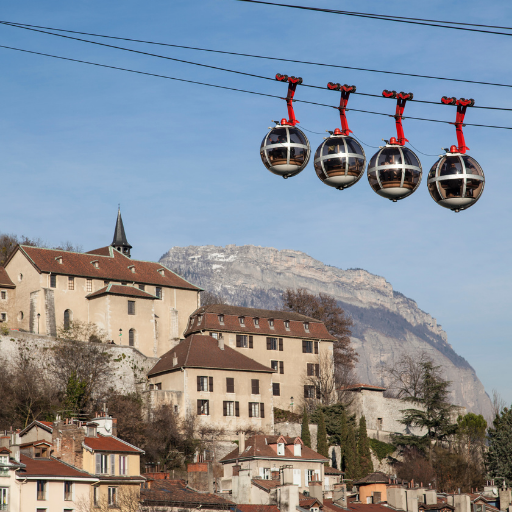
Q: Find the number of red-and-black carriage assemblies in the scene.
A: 4